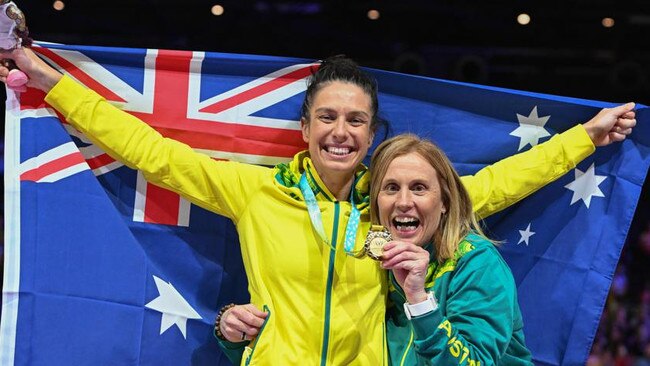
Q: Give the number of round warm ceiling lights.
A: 5